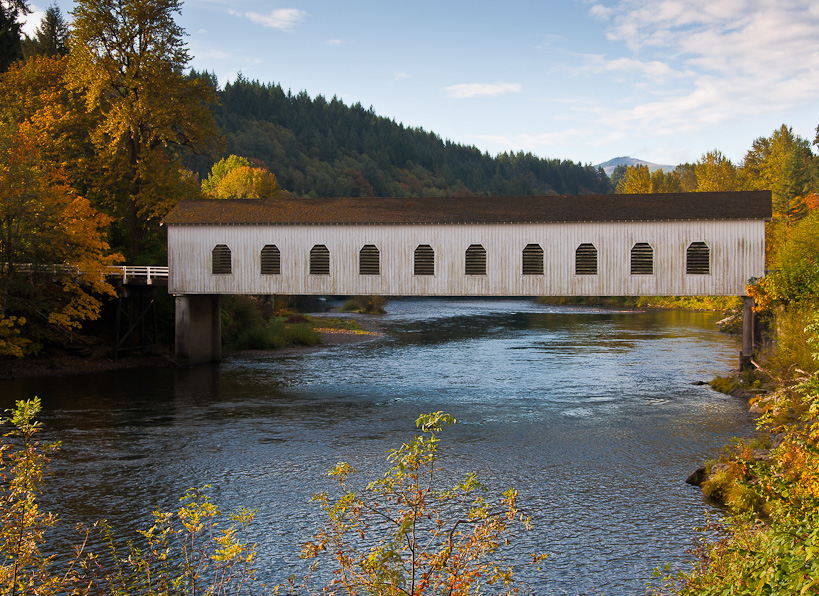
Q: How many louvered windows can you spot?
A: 10